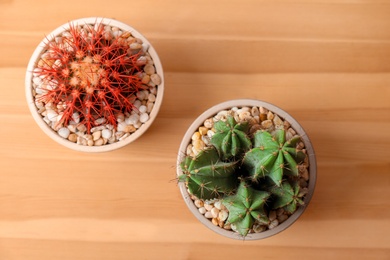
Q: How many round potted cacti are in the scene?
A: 2